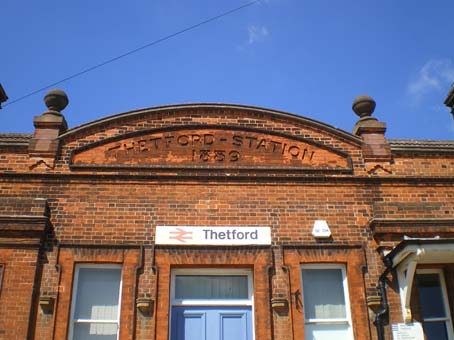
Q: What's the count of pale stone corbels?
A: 4